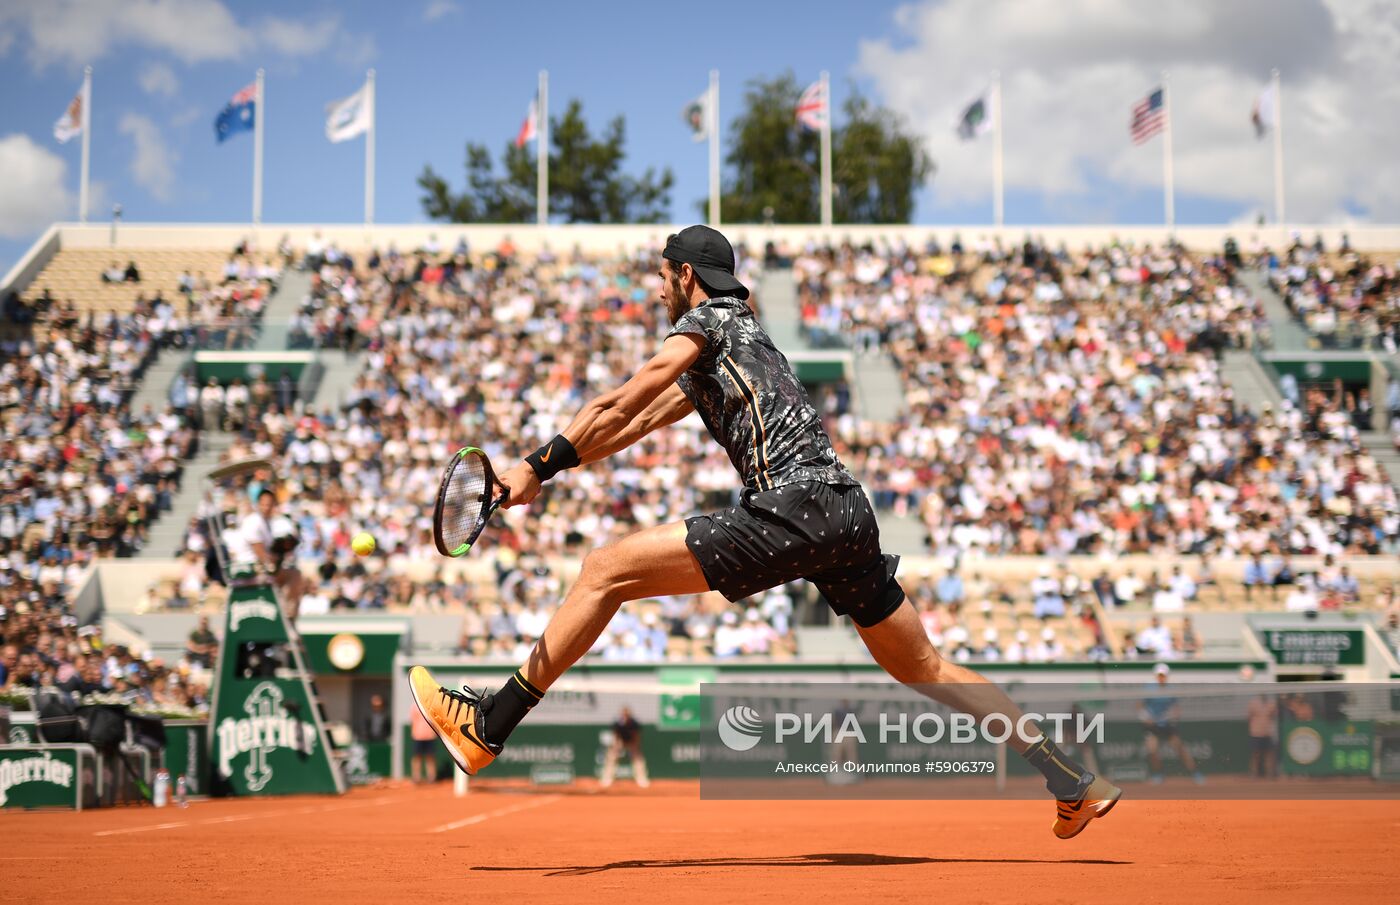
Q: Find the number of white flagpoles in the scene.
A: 9